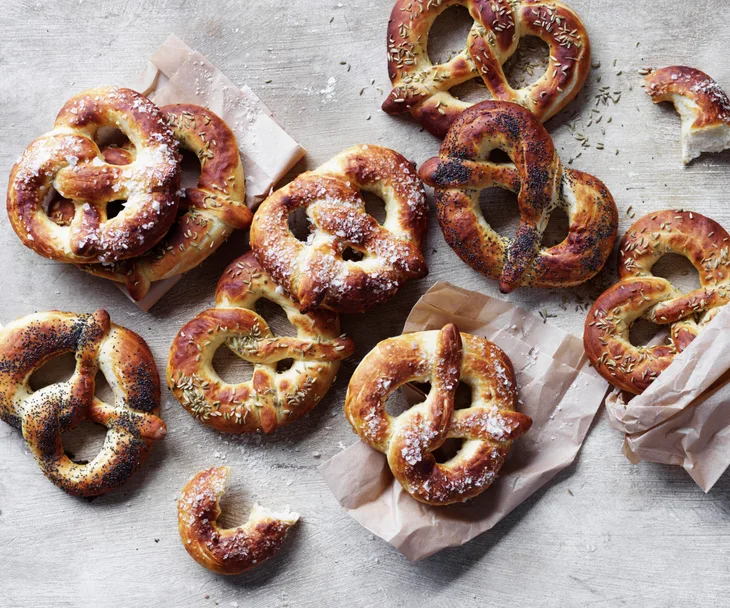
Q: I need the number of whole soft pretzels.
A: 9